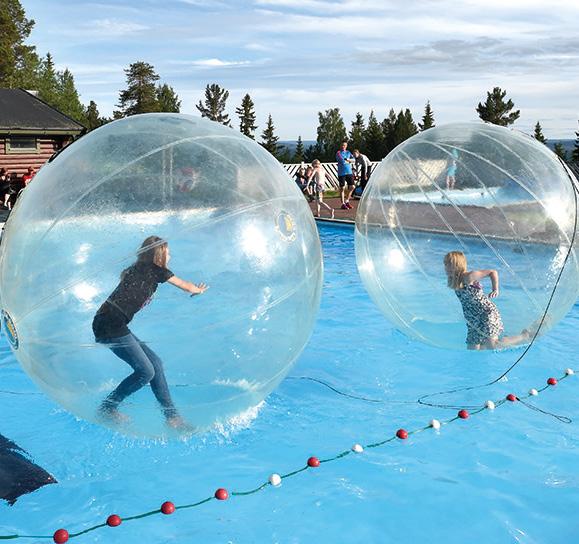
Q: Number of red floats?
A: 9